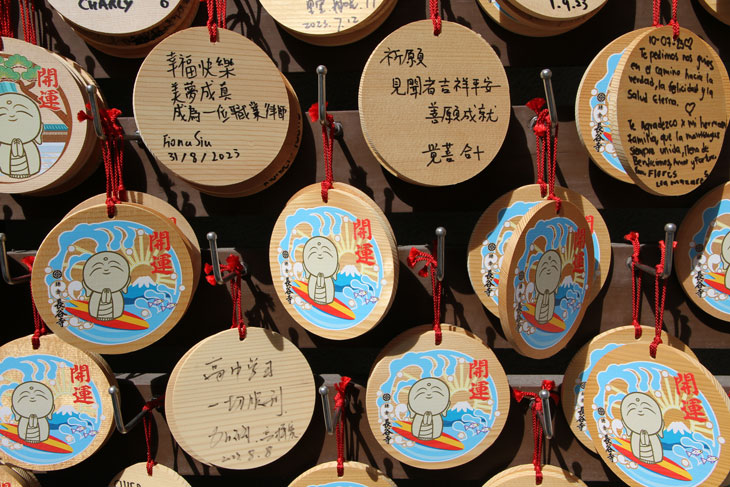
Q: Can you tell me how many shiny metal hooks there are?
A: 10